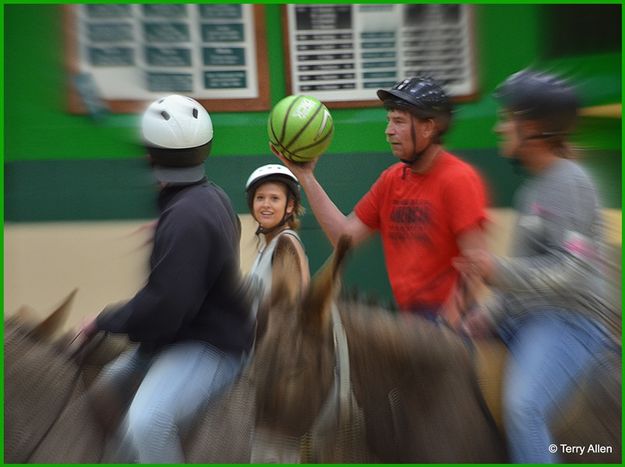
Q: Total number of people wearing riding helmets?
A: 4